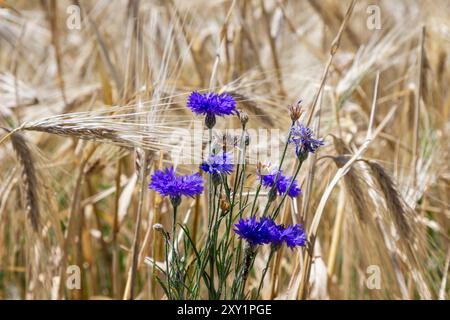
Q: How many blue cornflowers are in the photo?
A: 7